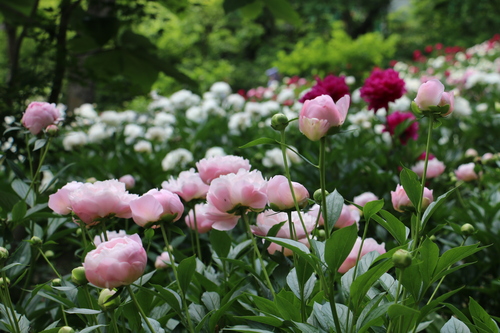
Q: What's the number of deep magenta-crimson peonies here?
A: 3